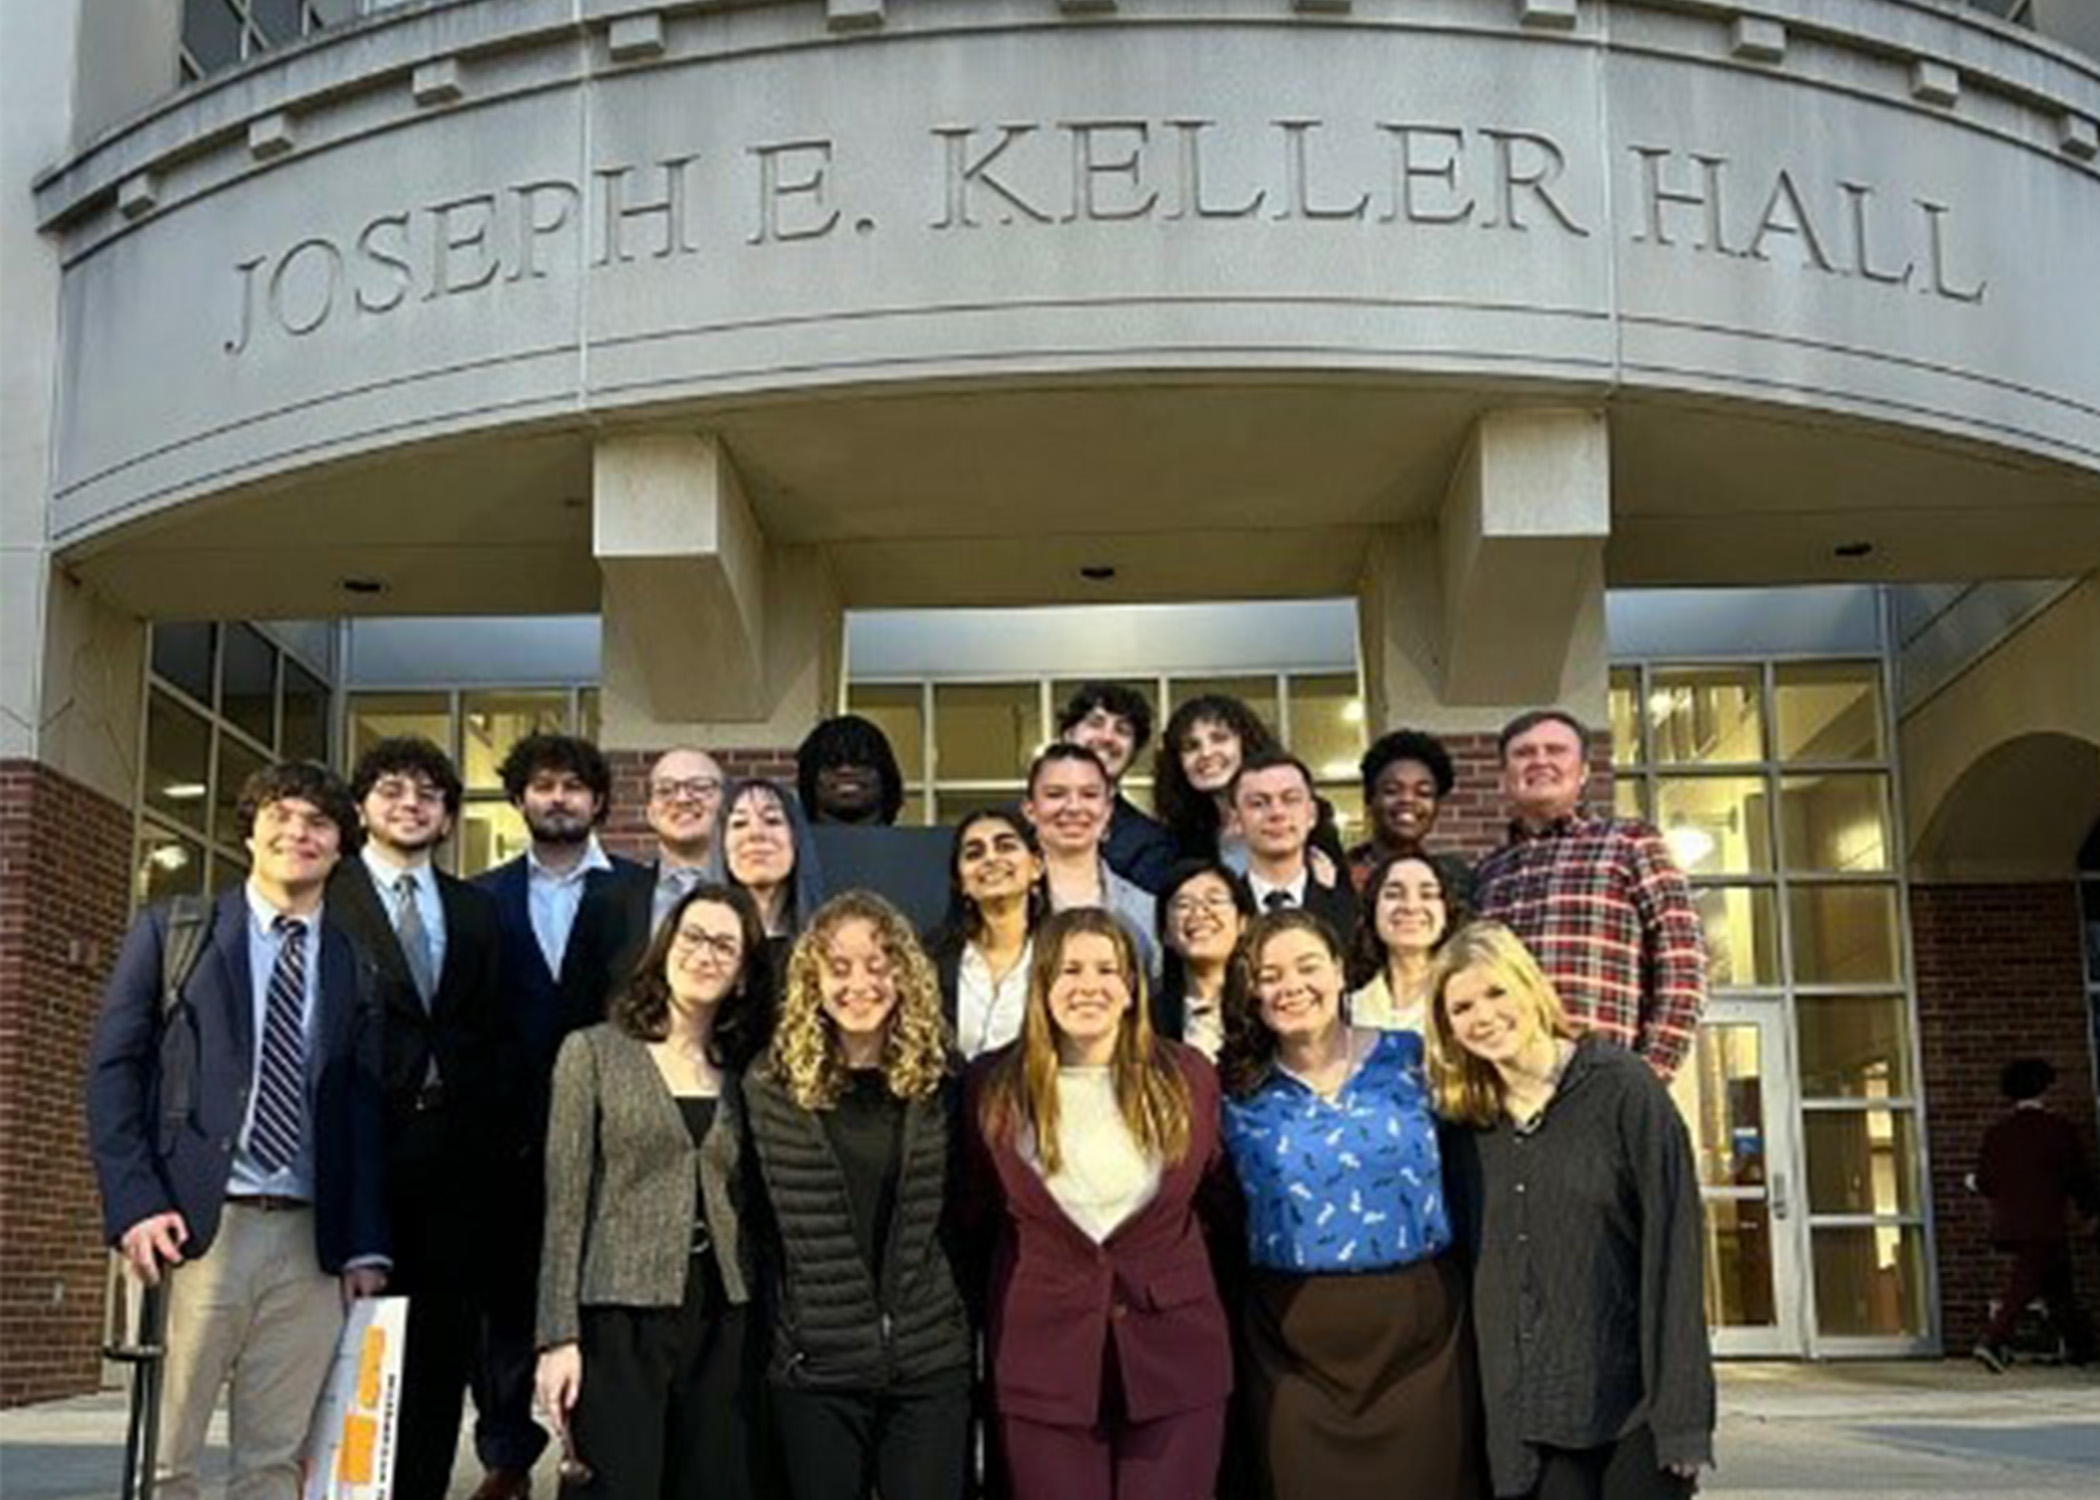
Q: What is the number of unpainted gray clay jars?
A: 0